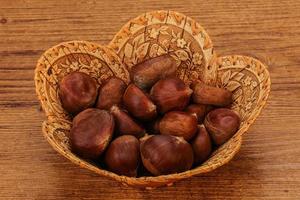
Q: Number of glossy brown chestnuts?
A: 14